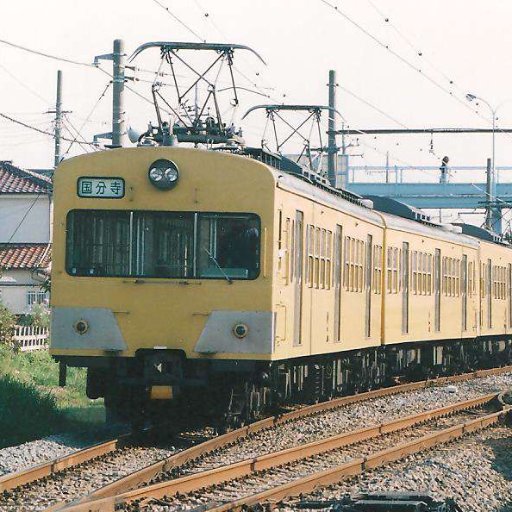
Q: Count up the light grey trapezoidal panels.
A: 2